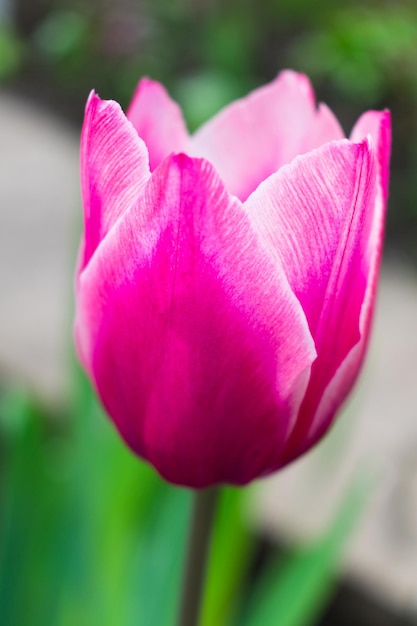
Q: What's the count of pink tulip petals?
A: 6